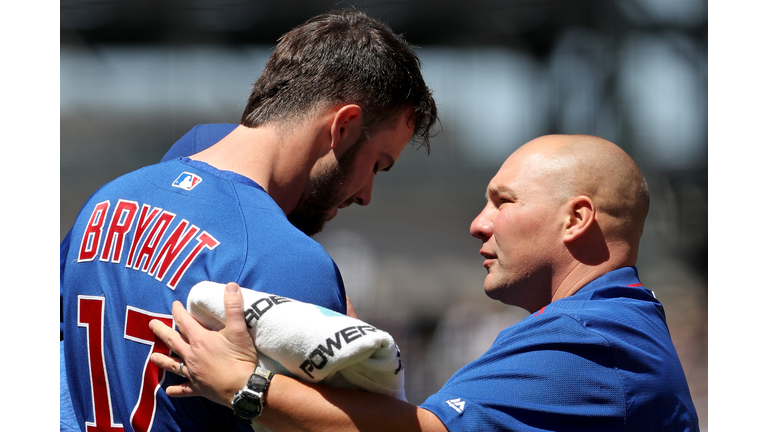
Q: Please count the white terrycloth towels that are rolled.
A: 1